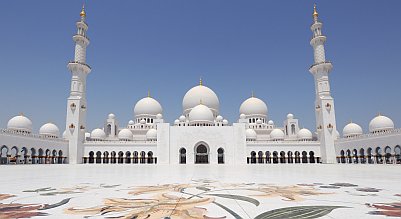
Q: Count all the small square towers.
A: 2